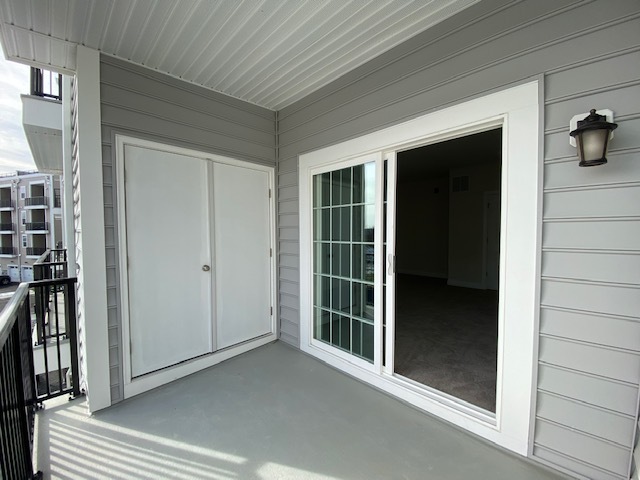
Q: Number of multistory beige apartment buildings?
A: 1